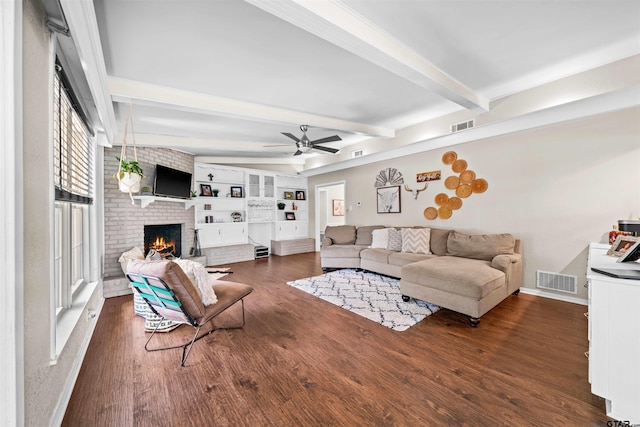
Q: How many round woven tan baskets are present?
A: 10